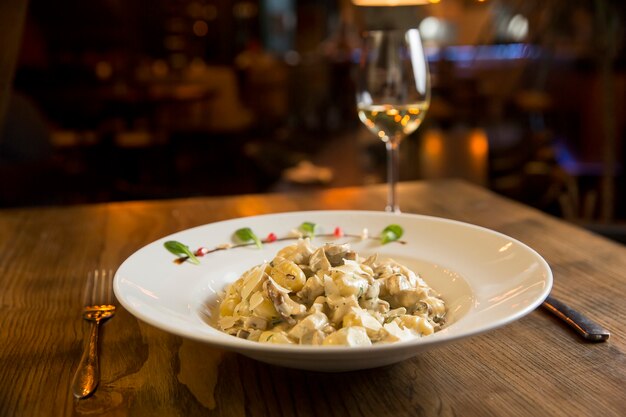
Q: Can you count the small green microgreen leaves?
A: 4